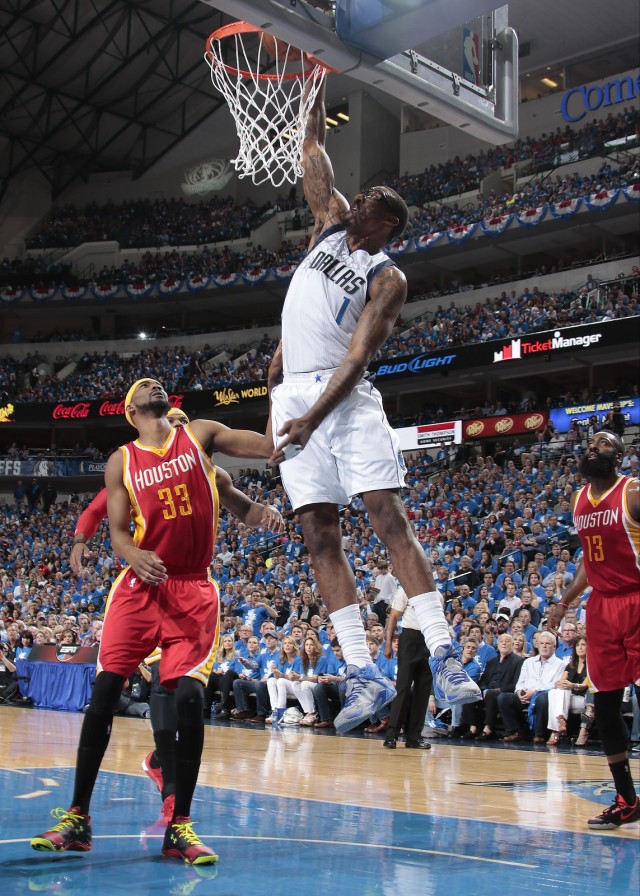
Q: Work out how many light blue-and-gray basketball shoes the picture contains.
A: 2